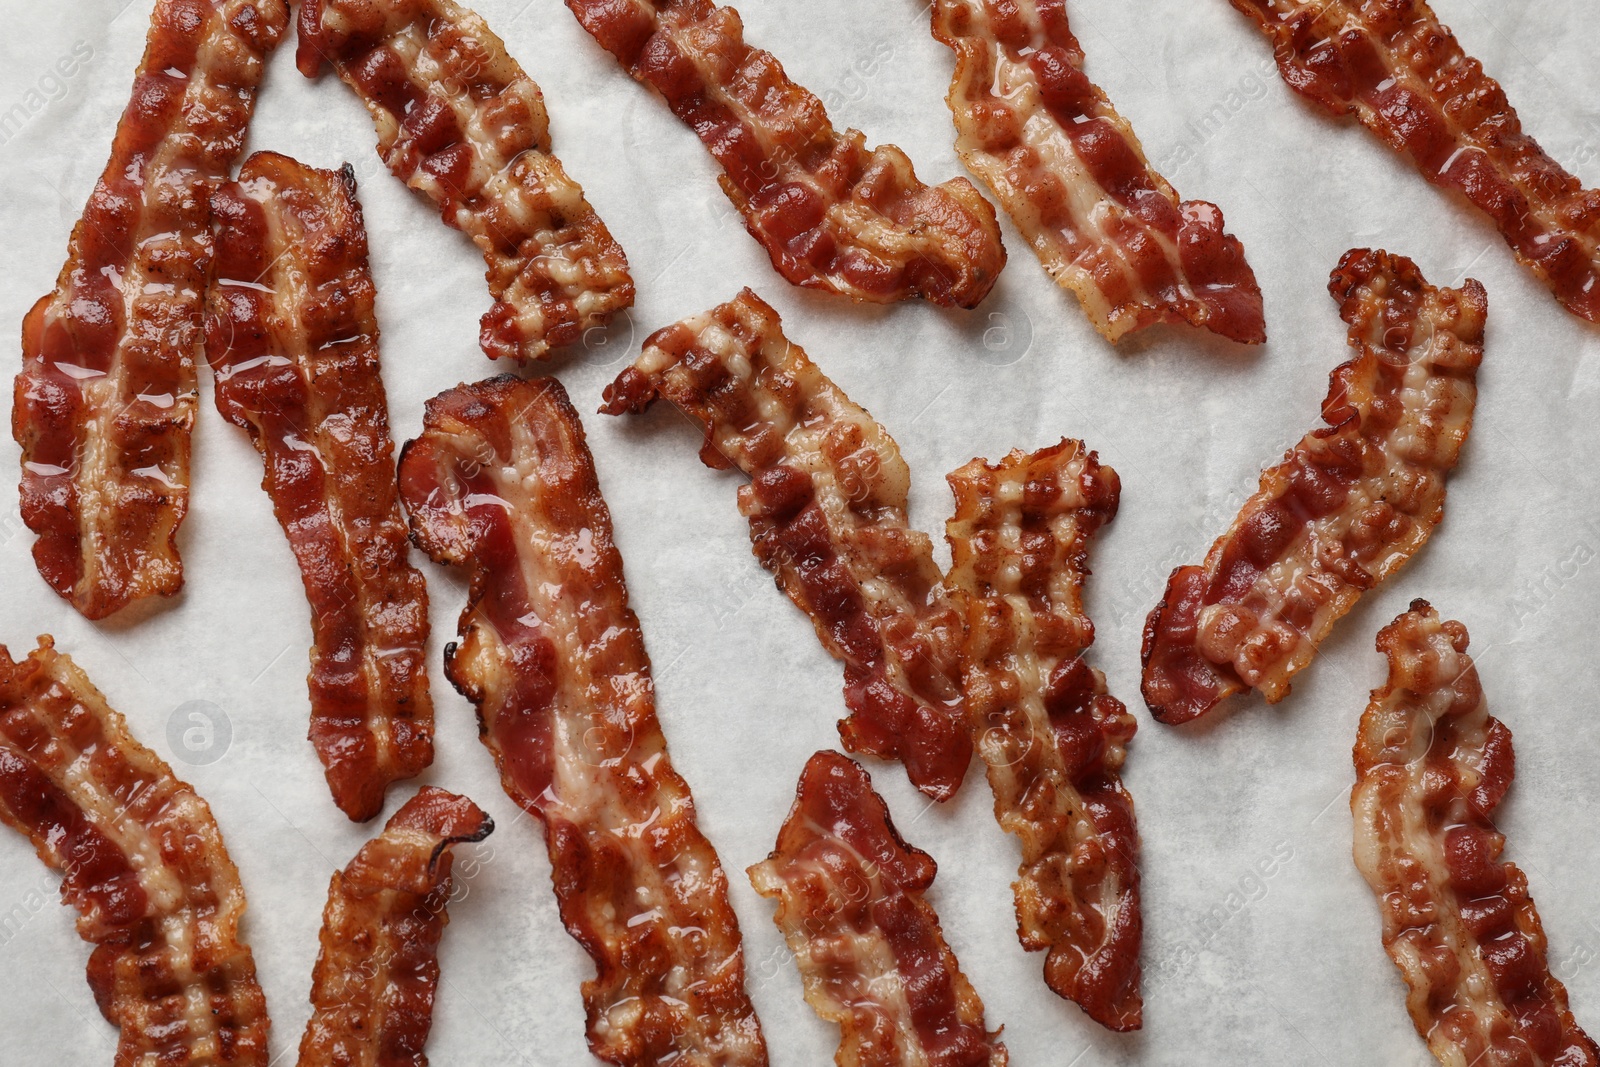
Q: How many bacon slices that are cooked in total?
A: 14